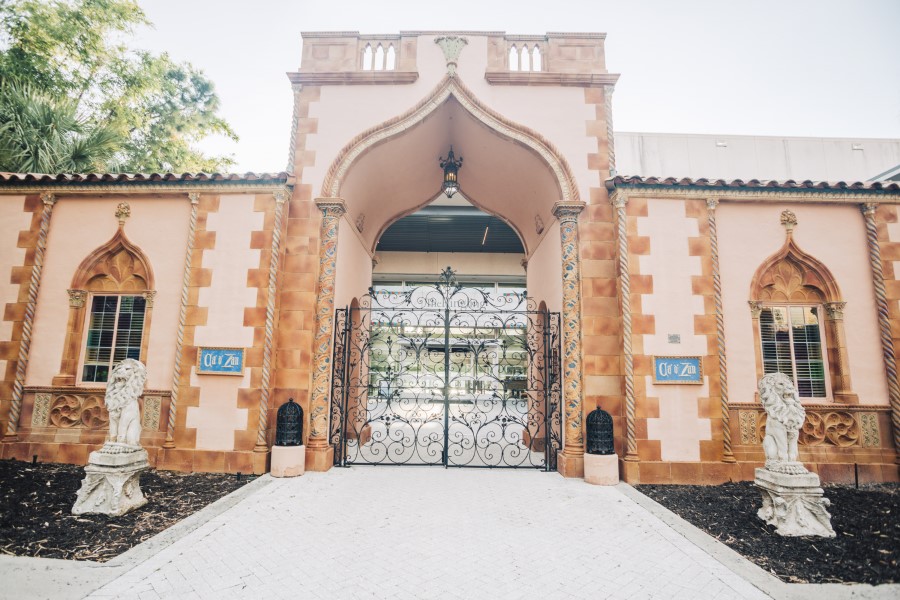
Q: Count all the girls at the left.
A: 0